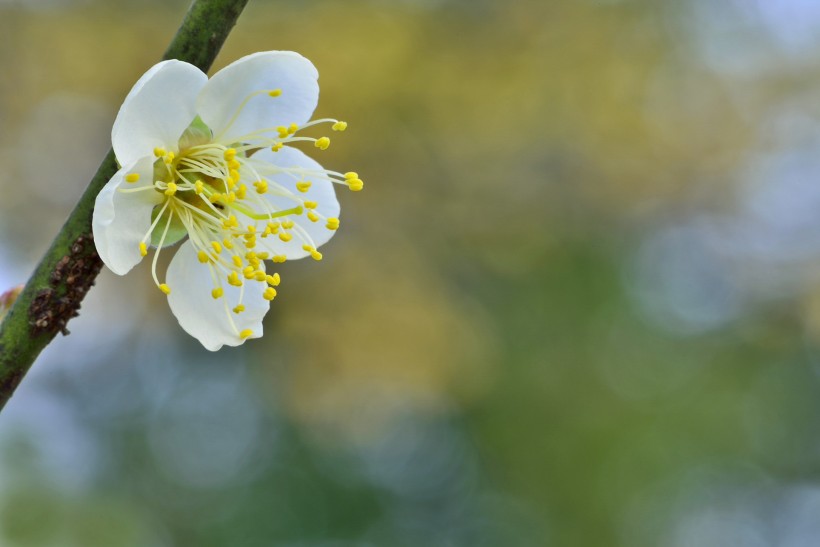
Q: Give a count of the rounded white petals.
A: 5